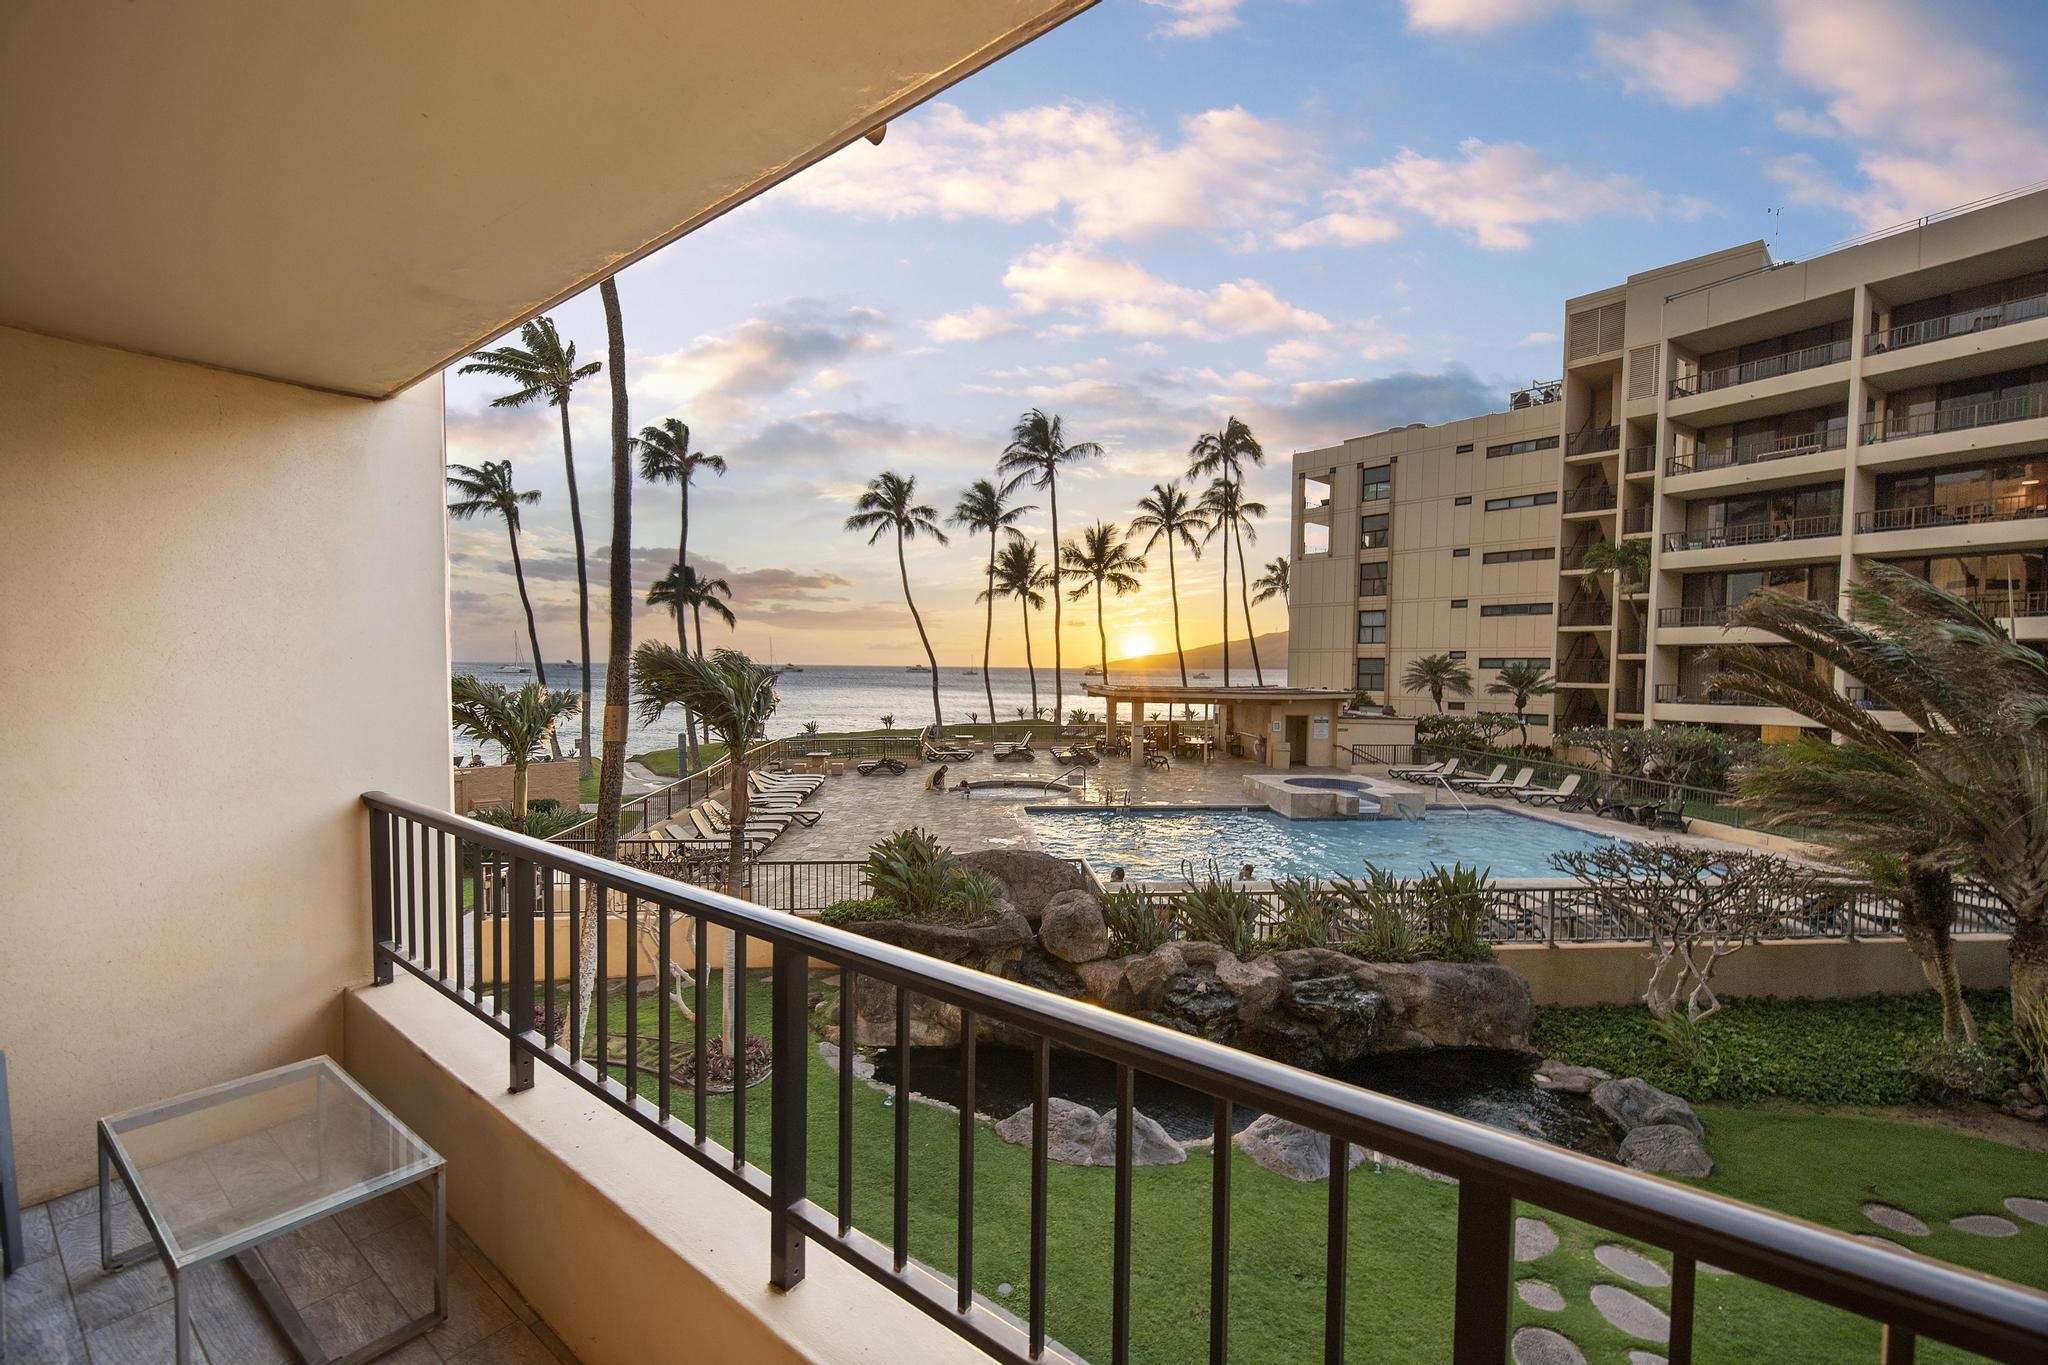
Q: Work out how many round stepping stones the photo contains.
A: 11